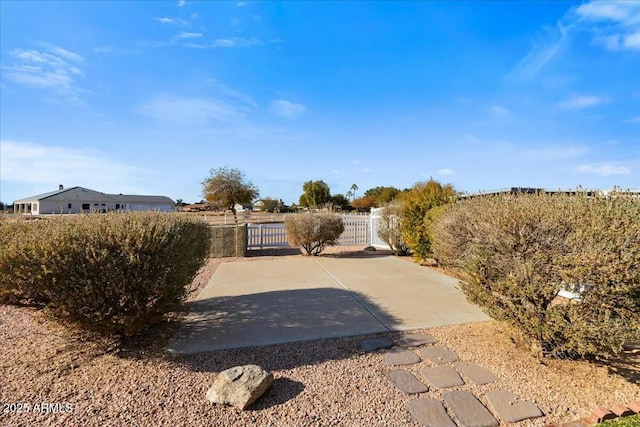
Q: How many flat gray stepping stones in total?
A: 10